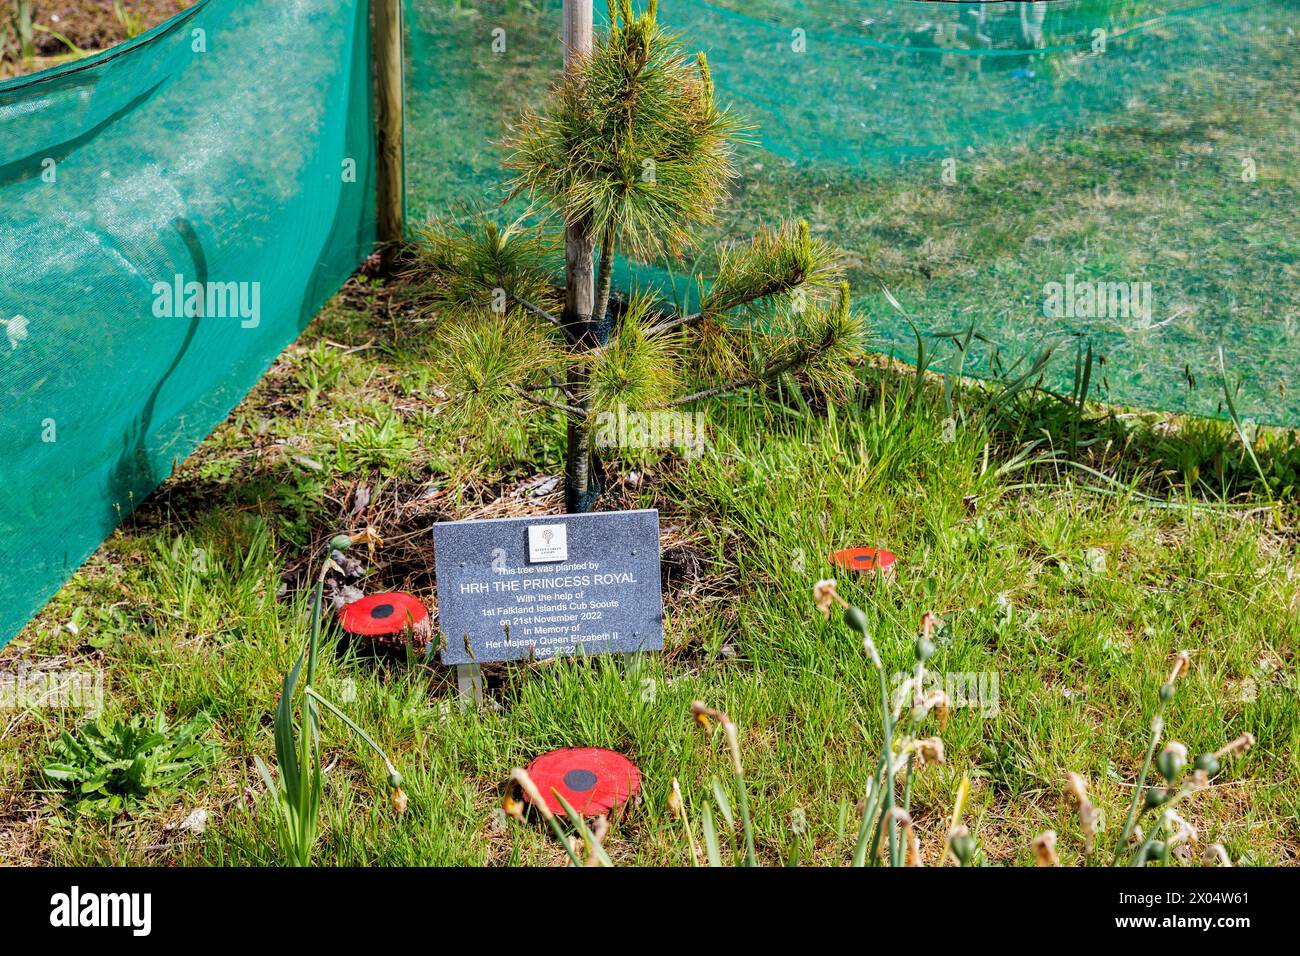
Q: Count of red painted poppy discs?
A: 3